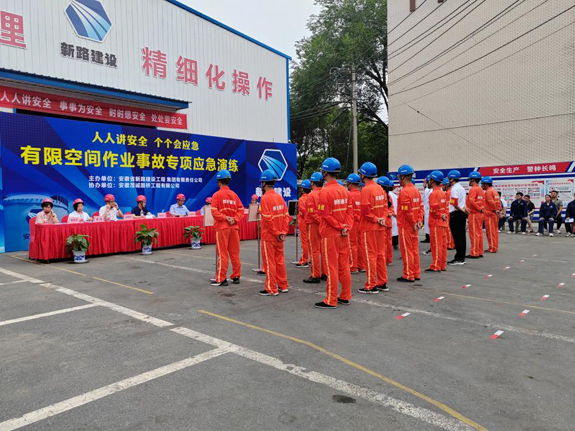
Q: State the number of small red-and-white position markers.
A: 12